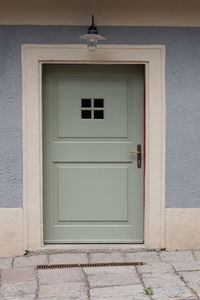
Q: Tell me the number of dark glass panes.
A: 4